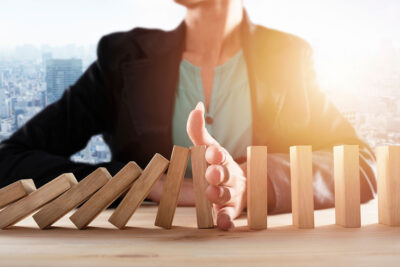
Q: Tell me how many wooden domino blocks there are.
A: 11